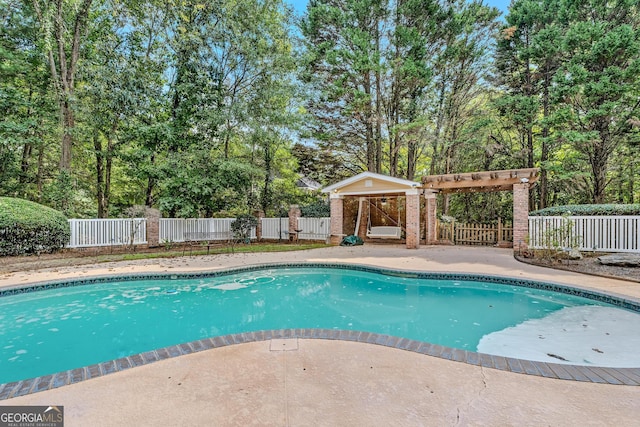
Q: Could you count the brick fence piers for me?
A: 3